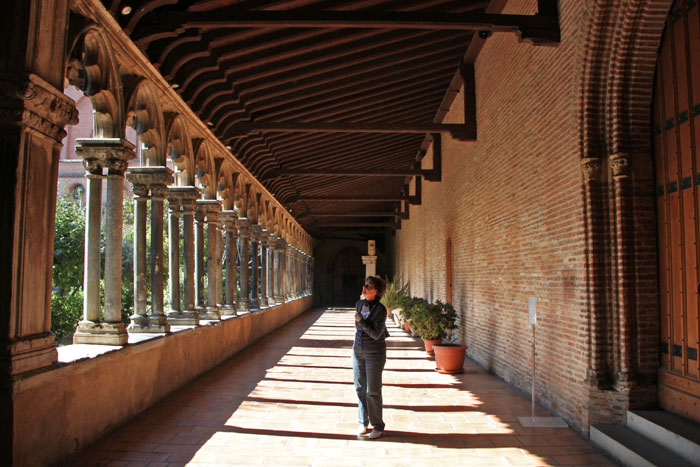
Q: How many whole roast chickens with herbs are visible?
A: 0